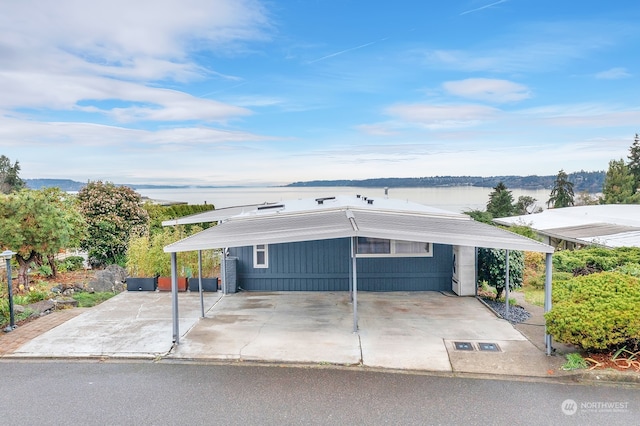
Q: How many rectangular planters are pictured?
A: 3